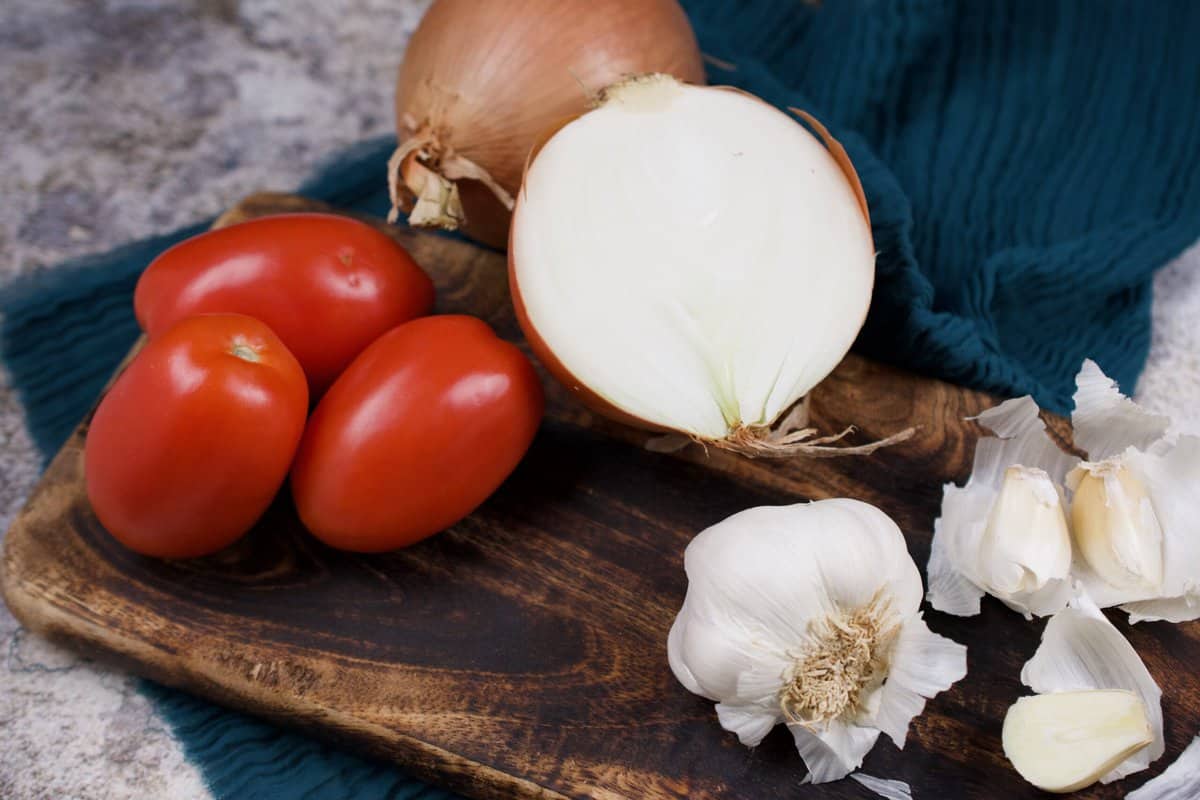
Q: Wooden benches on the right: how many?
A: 0